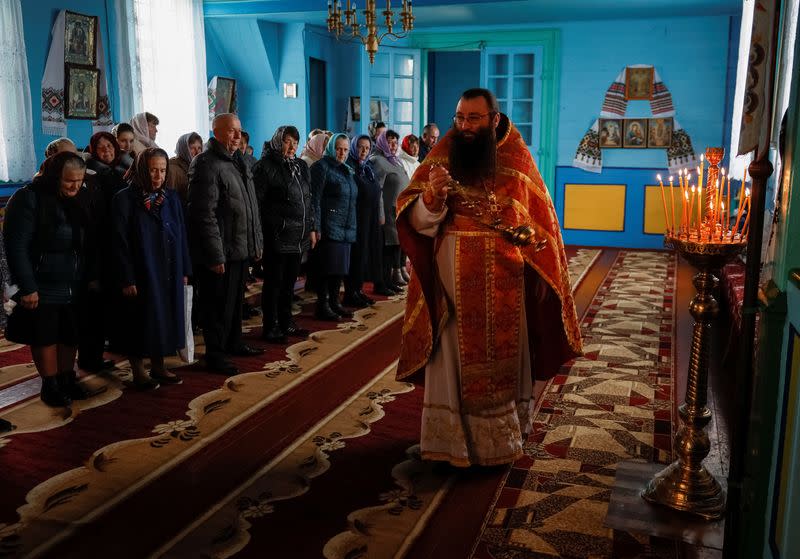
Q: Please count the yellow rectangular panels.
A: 2